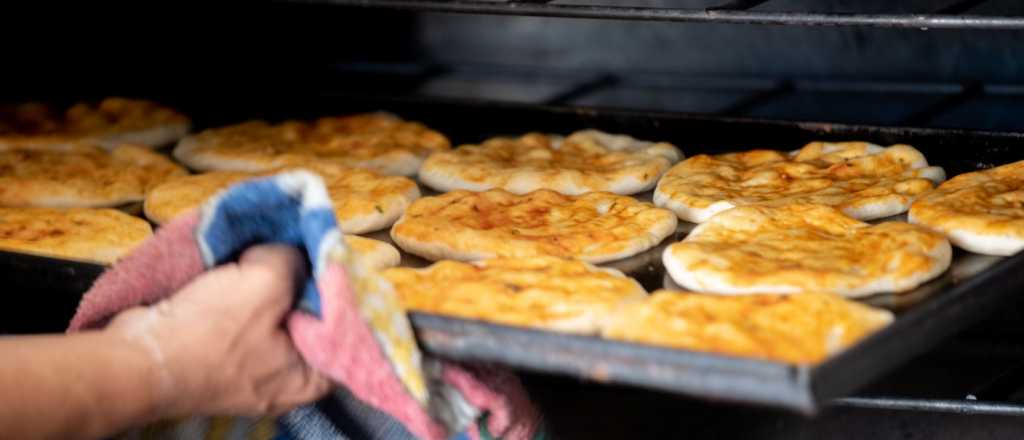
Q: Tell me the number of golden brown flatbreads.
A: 13